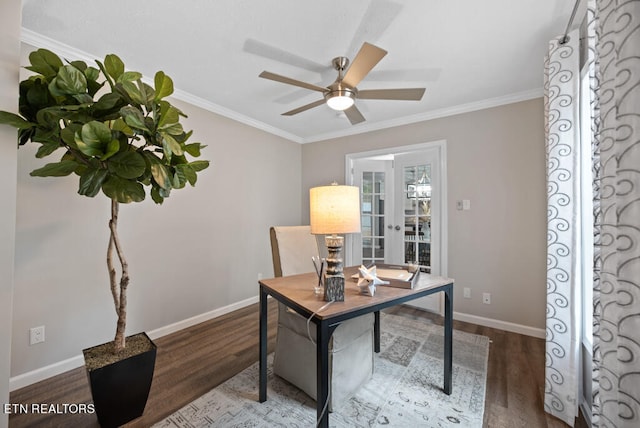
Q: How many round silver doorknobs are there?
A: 2